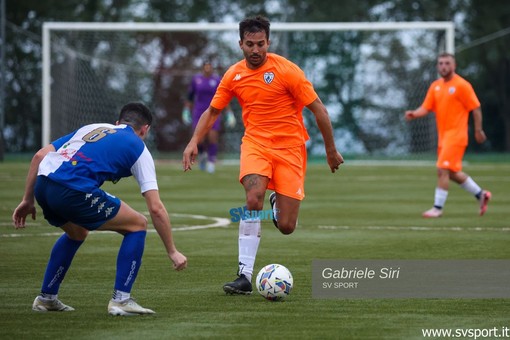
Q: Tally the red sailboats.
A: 0